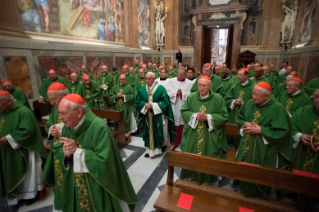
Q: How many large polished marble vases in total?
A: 0